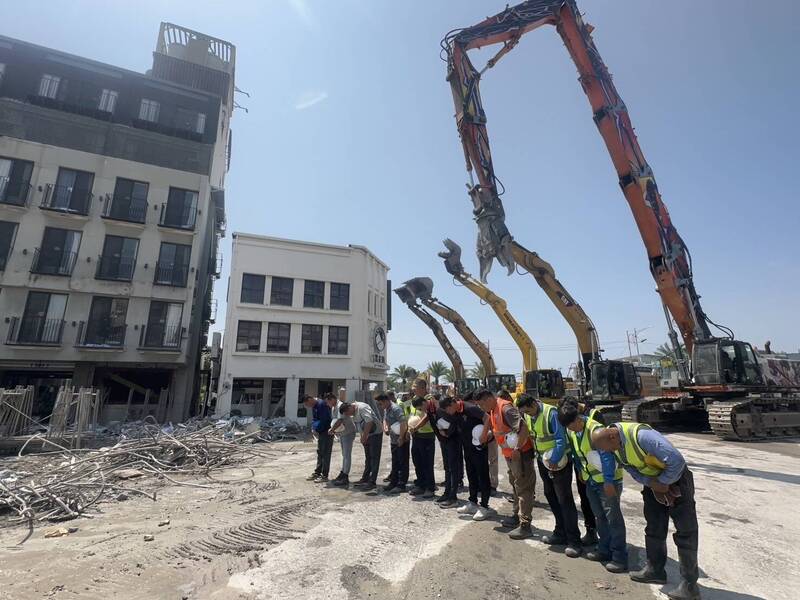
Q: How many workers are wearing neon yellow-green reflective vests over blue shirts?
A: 3